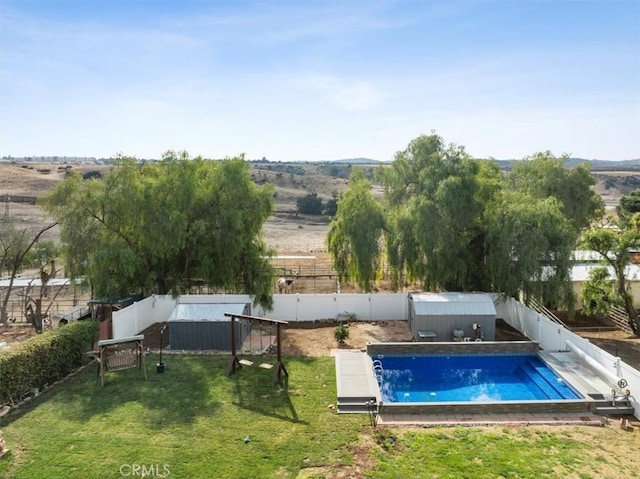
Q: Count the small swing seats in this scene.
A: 2